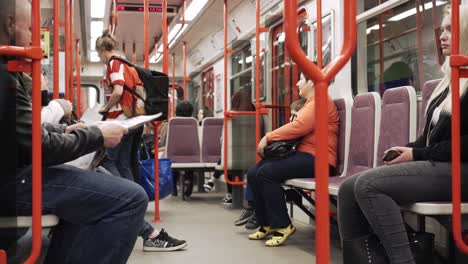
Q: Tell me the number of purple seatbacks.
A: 6